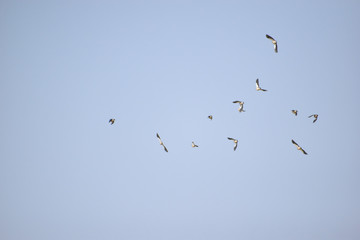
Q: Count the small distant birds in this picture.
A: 11